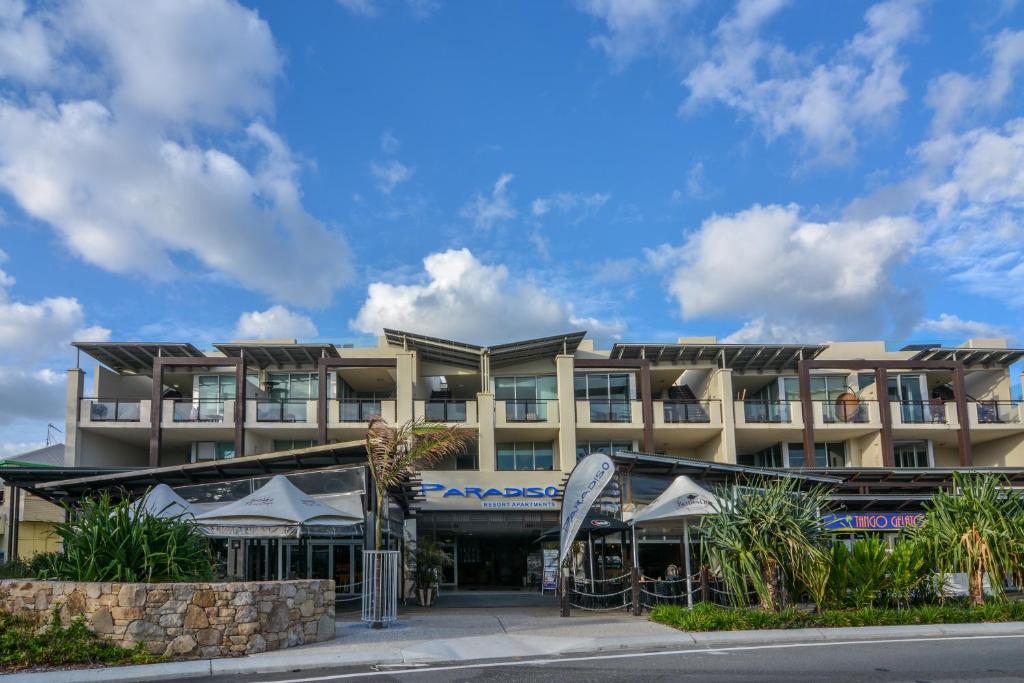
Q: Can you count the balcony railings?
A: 12